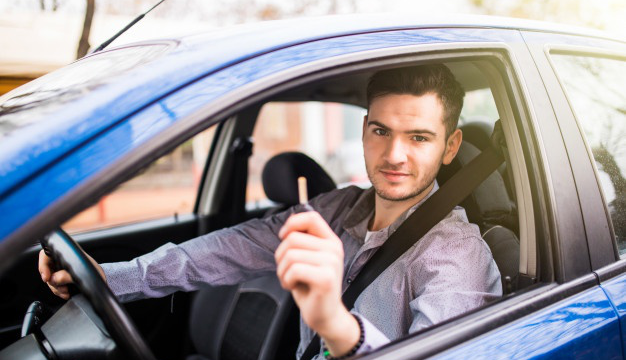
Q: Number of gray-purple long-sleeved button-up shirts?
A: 1